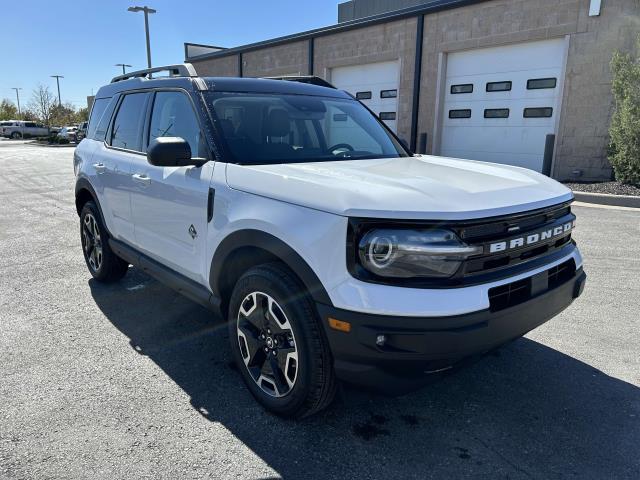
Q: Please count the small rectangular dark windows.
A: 9